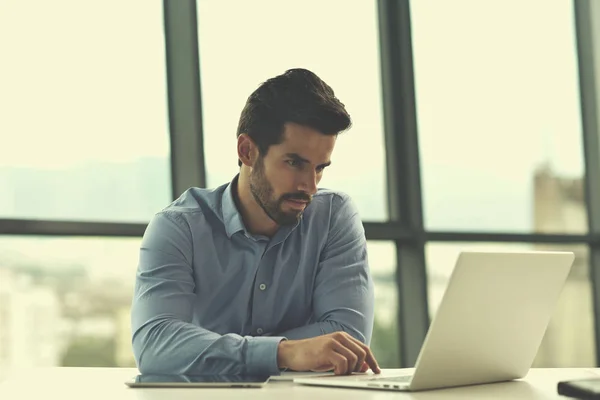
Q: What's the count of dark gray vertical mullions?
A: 3